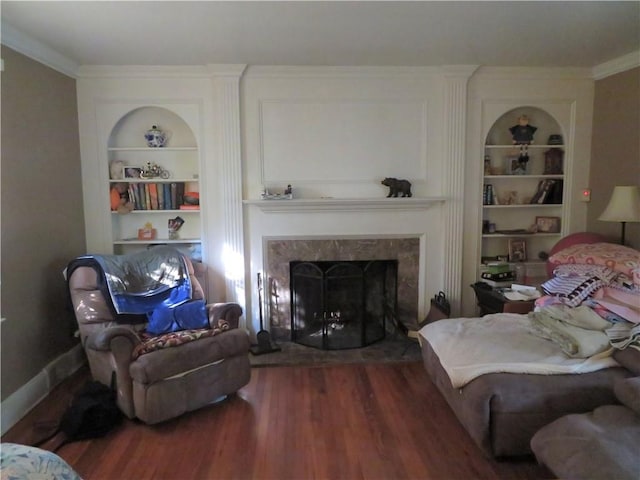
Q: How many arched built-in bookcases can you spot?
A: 2